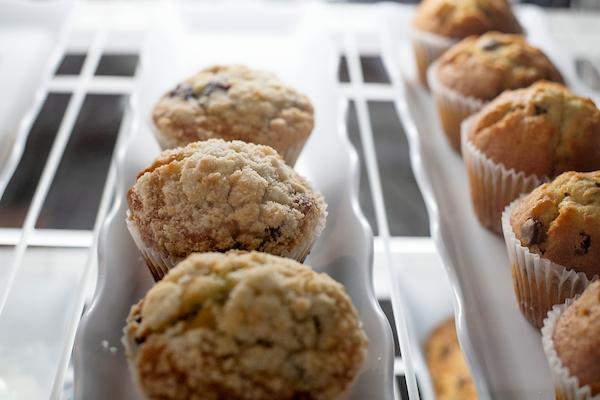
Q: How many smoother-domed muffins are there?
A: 5